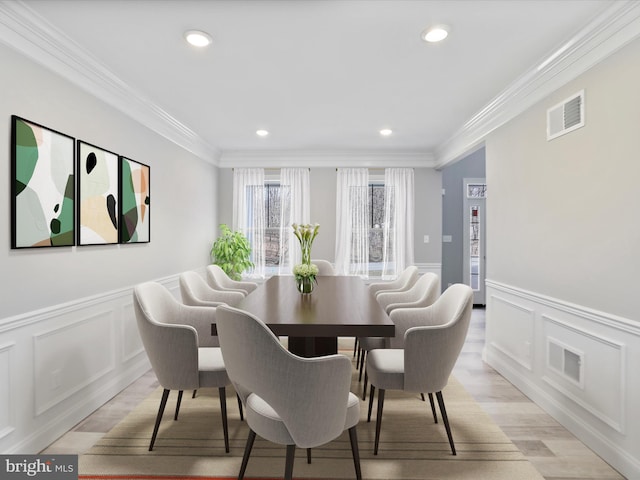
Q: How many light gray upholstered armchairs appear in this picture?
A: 8